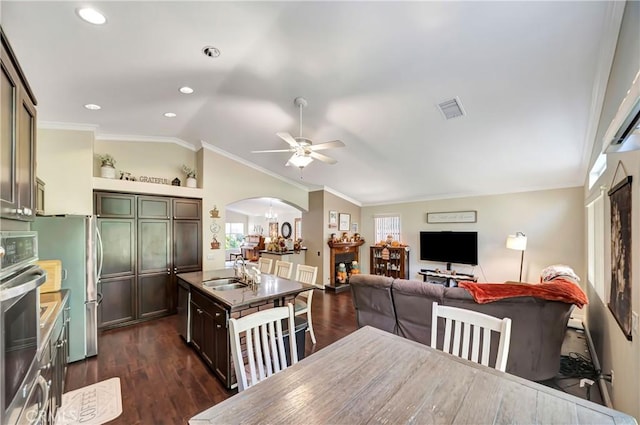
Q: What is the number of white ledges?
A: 1